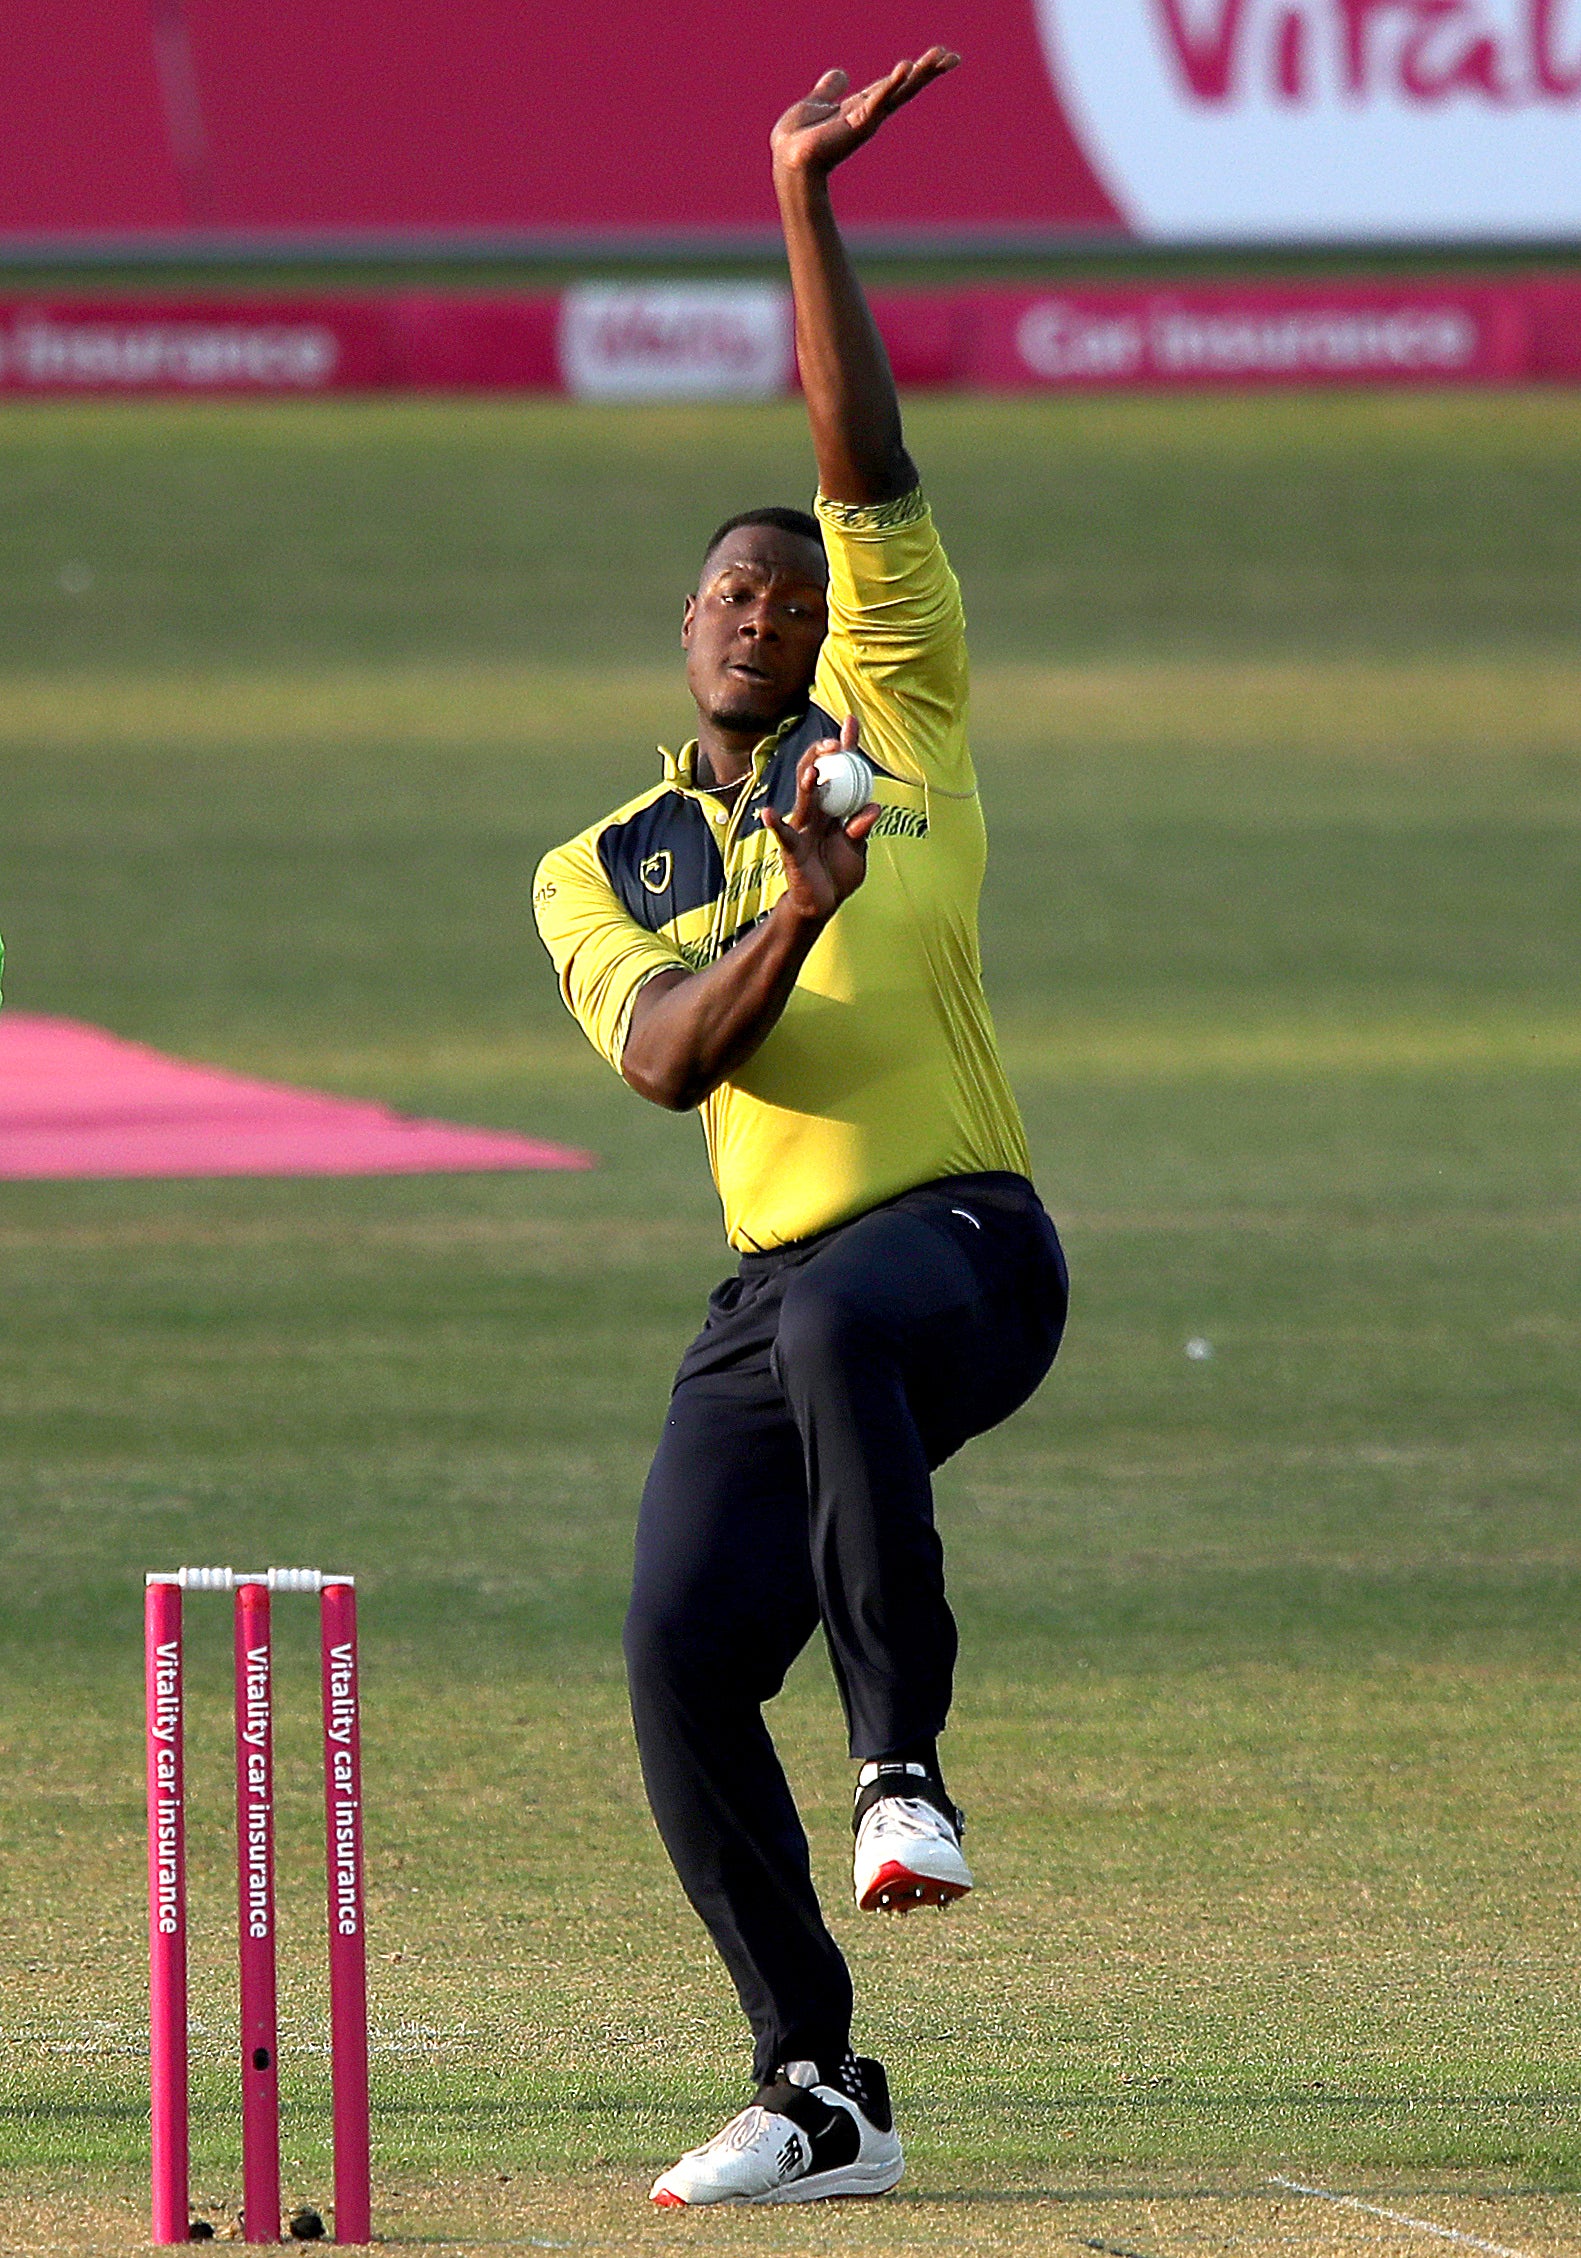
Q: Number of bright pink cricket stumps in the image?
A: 3